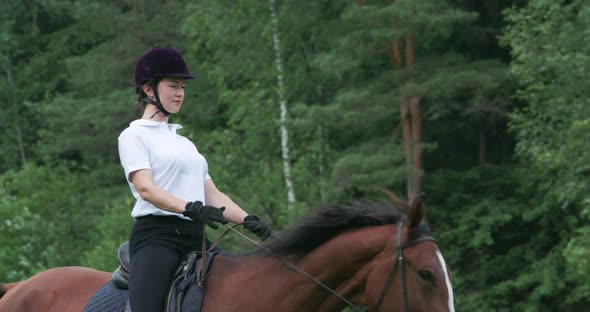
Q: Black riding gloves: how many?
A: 2